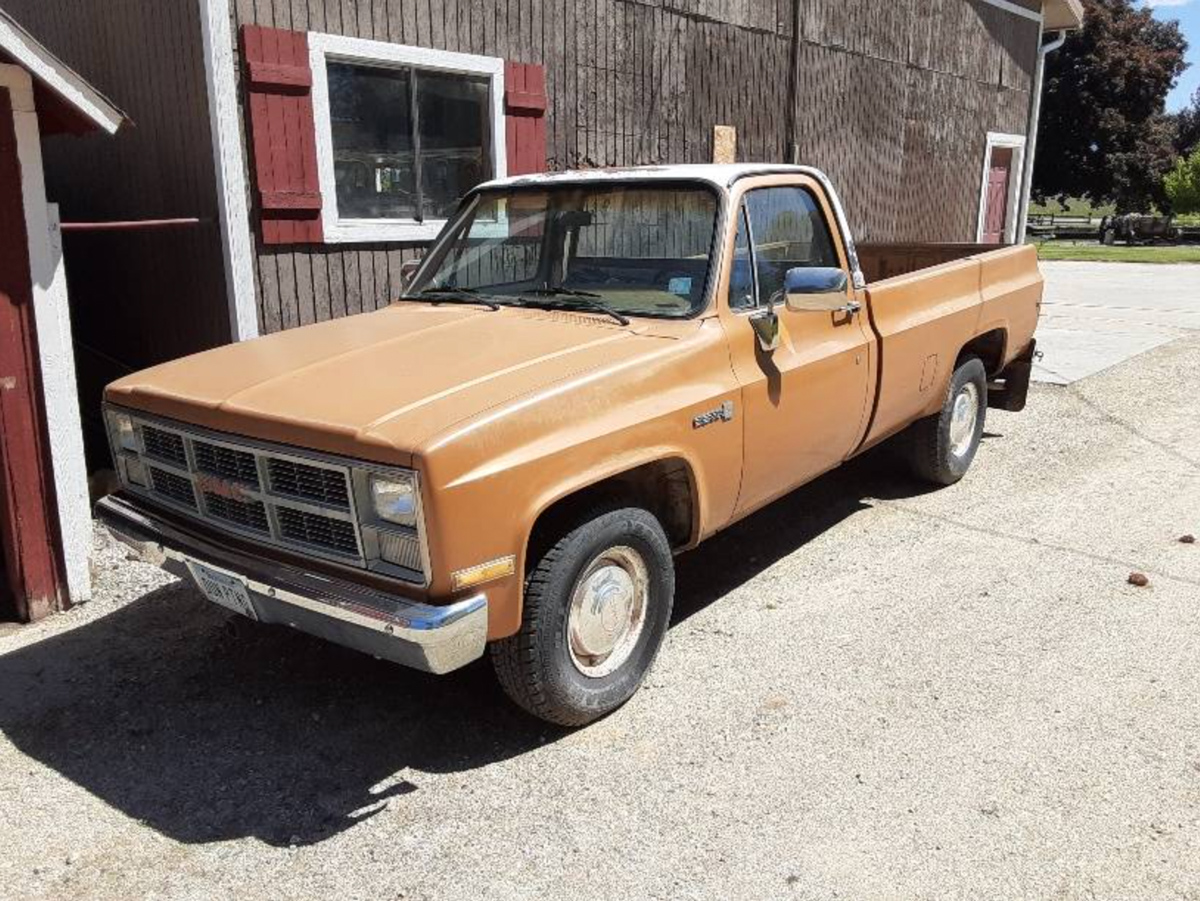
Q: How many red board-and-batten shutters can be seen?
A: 2